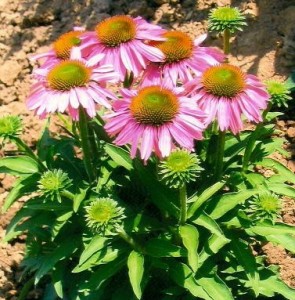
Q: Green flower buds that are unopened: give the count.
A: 7